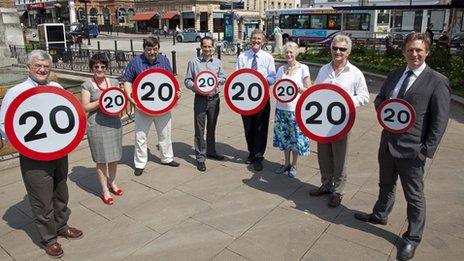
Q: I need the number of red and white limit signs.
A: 8